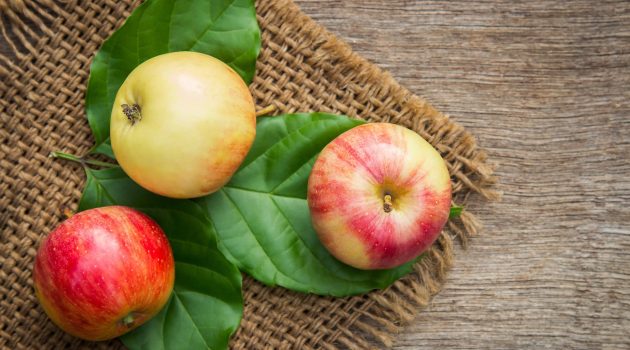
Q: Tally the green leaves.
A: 3